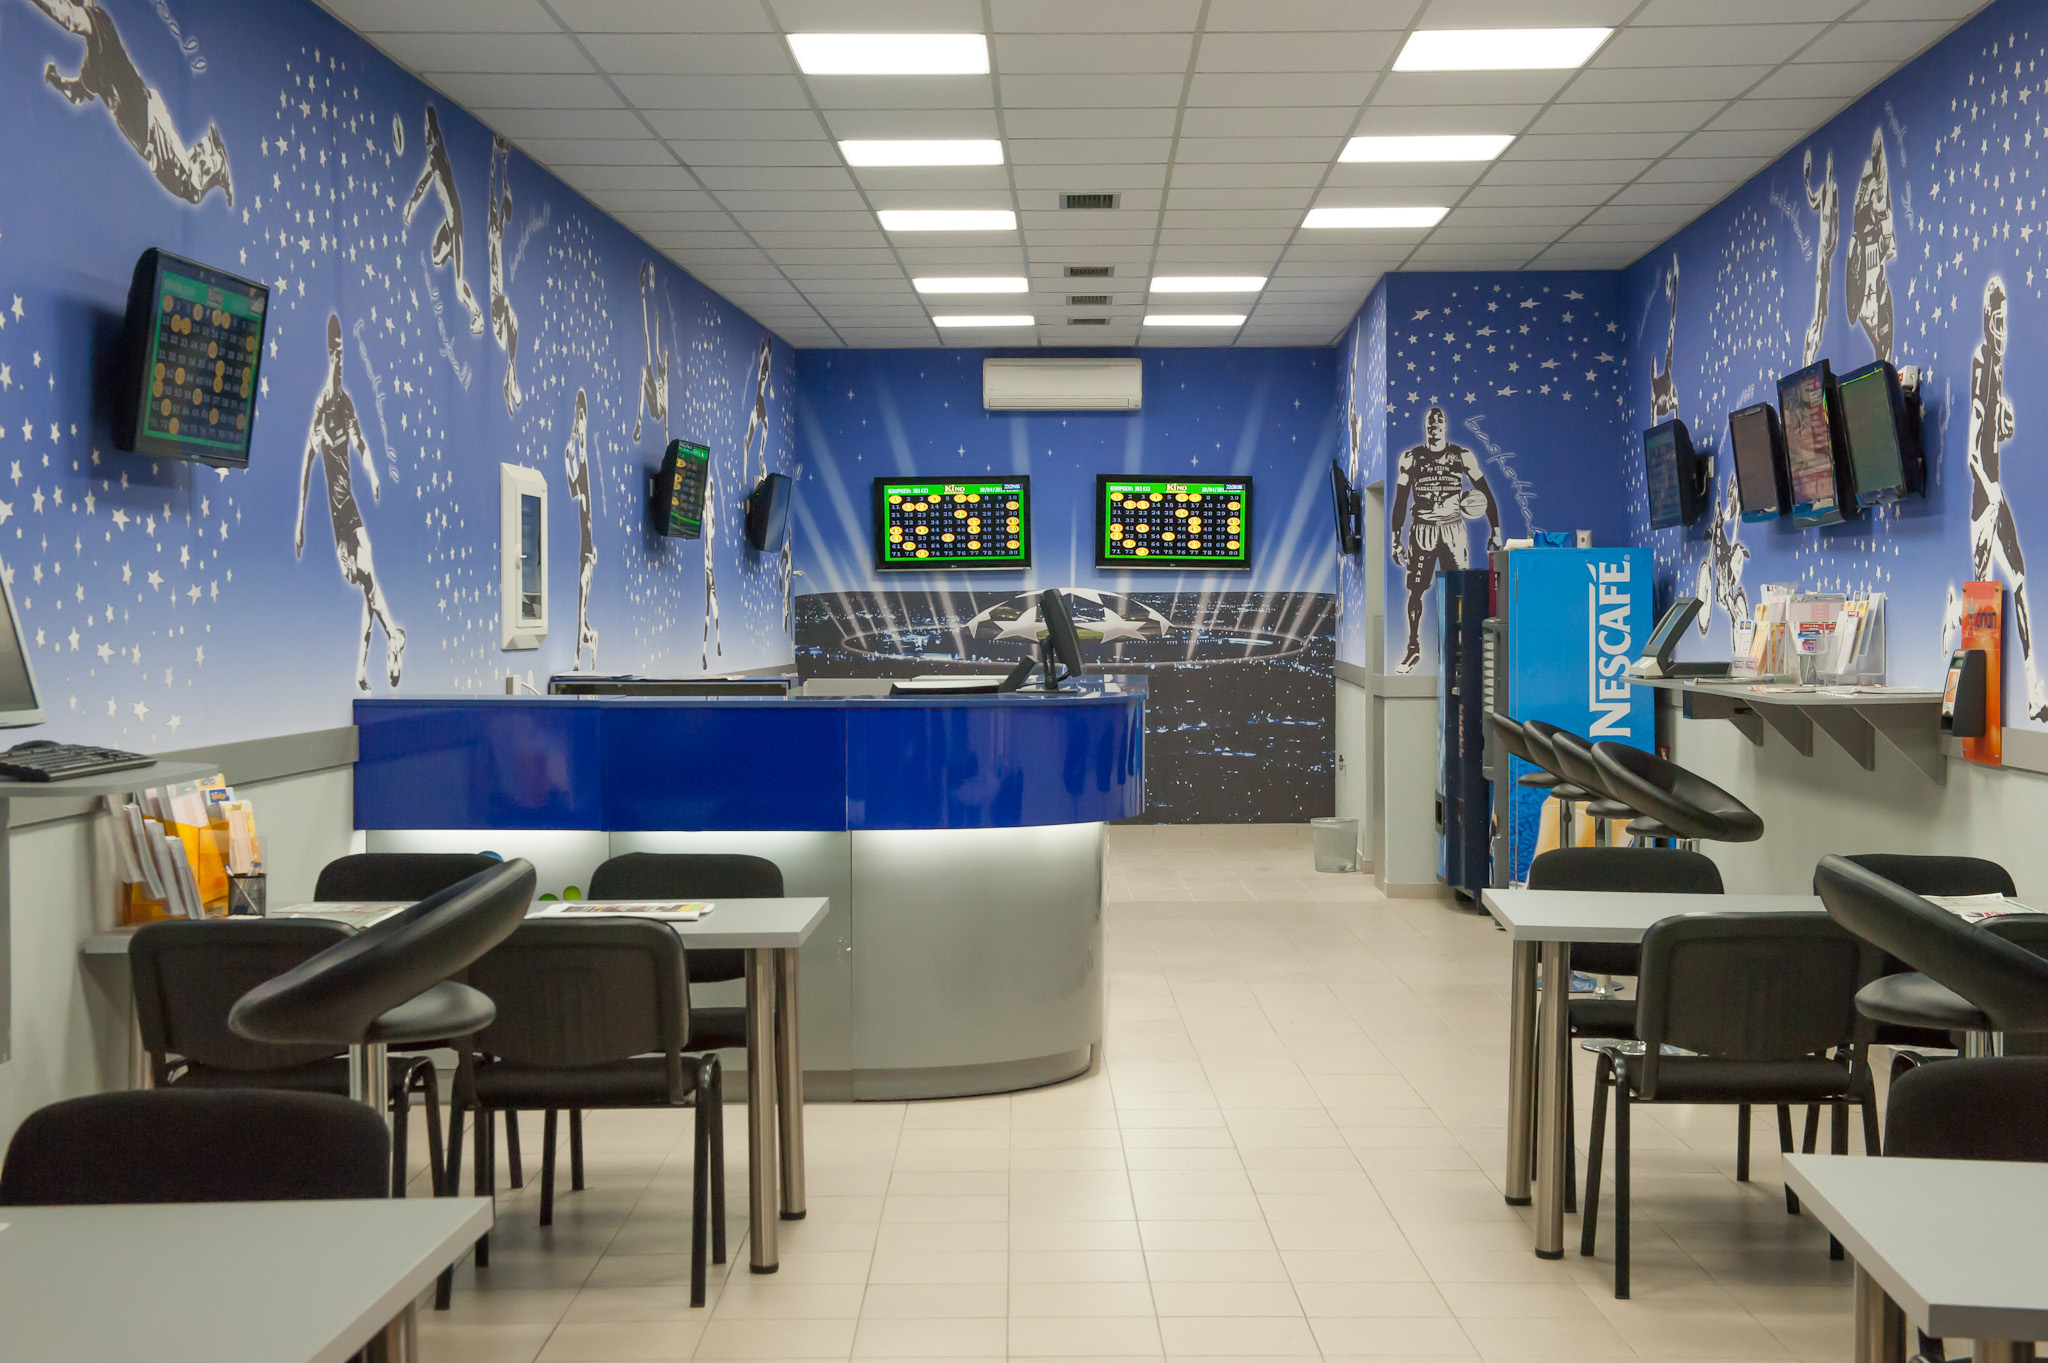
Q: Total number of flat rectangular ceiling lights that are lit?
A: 10